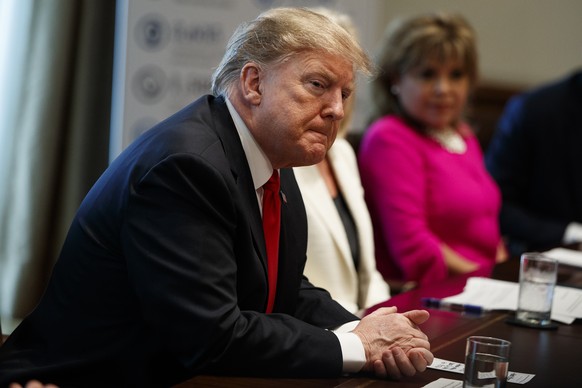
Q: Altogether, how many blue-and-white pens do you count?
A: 1